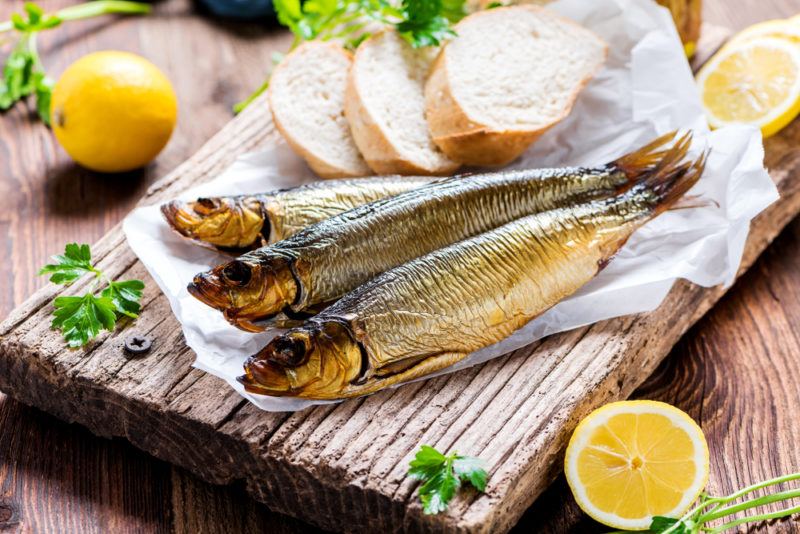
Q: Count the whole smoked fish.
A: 3